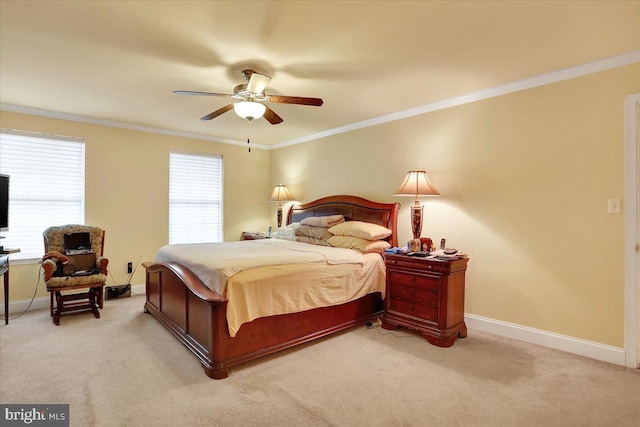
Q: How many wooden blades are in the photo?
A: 5